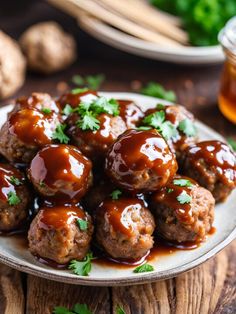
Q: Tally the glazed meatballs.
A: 13